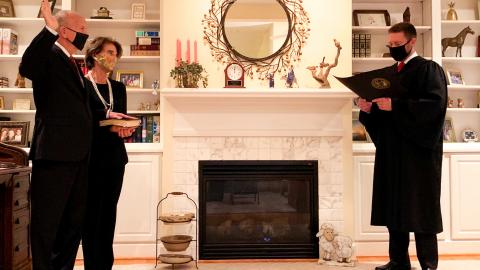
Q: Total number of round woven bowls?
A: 3